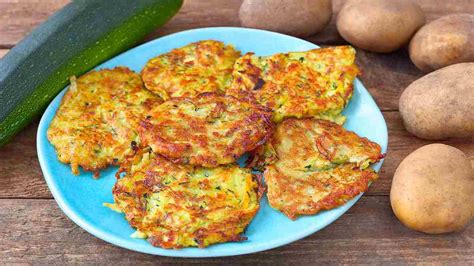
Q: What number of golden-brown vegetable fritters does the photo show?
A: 6